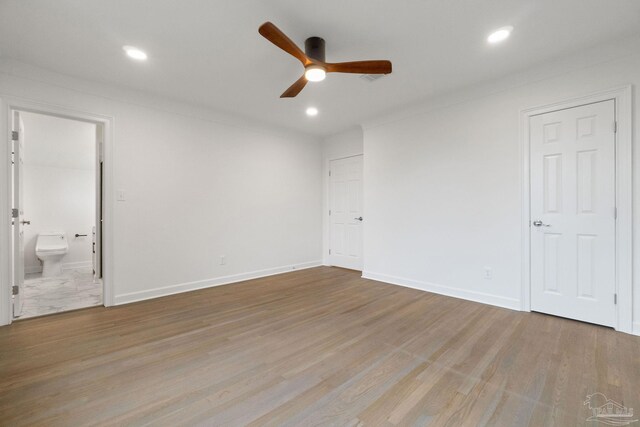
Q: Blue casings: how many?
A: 0